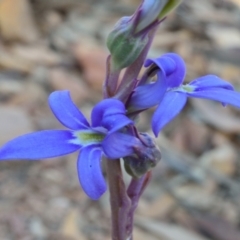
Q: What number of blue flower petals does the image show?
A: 10